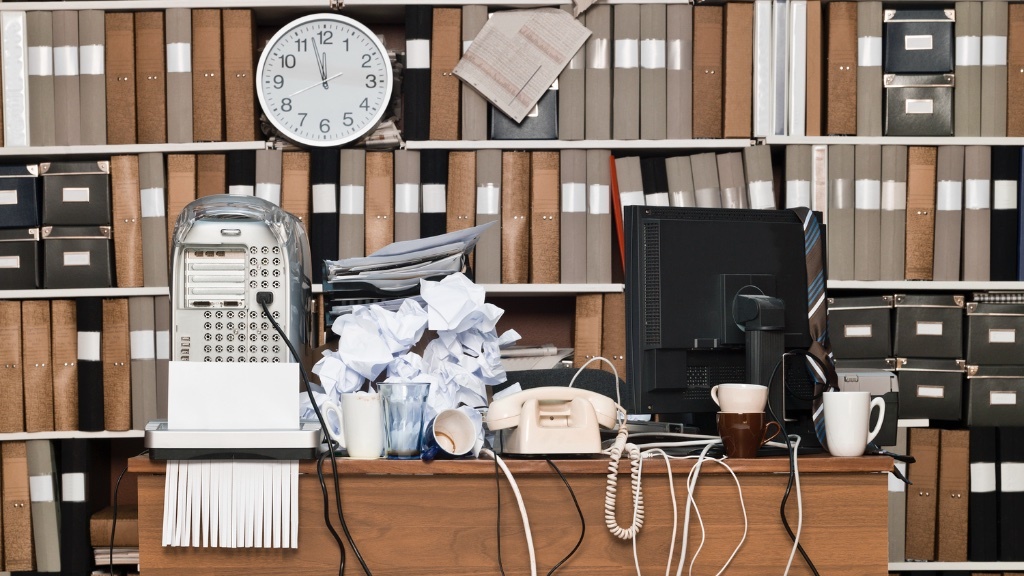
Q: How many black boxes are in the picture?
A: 13